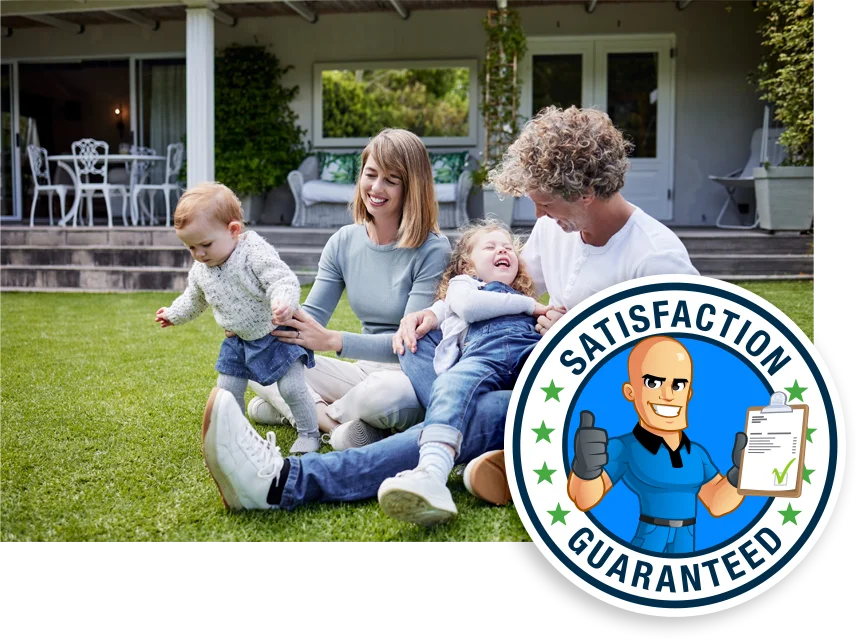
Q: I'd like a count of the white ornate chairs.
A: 4